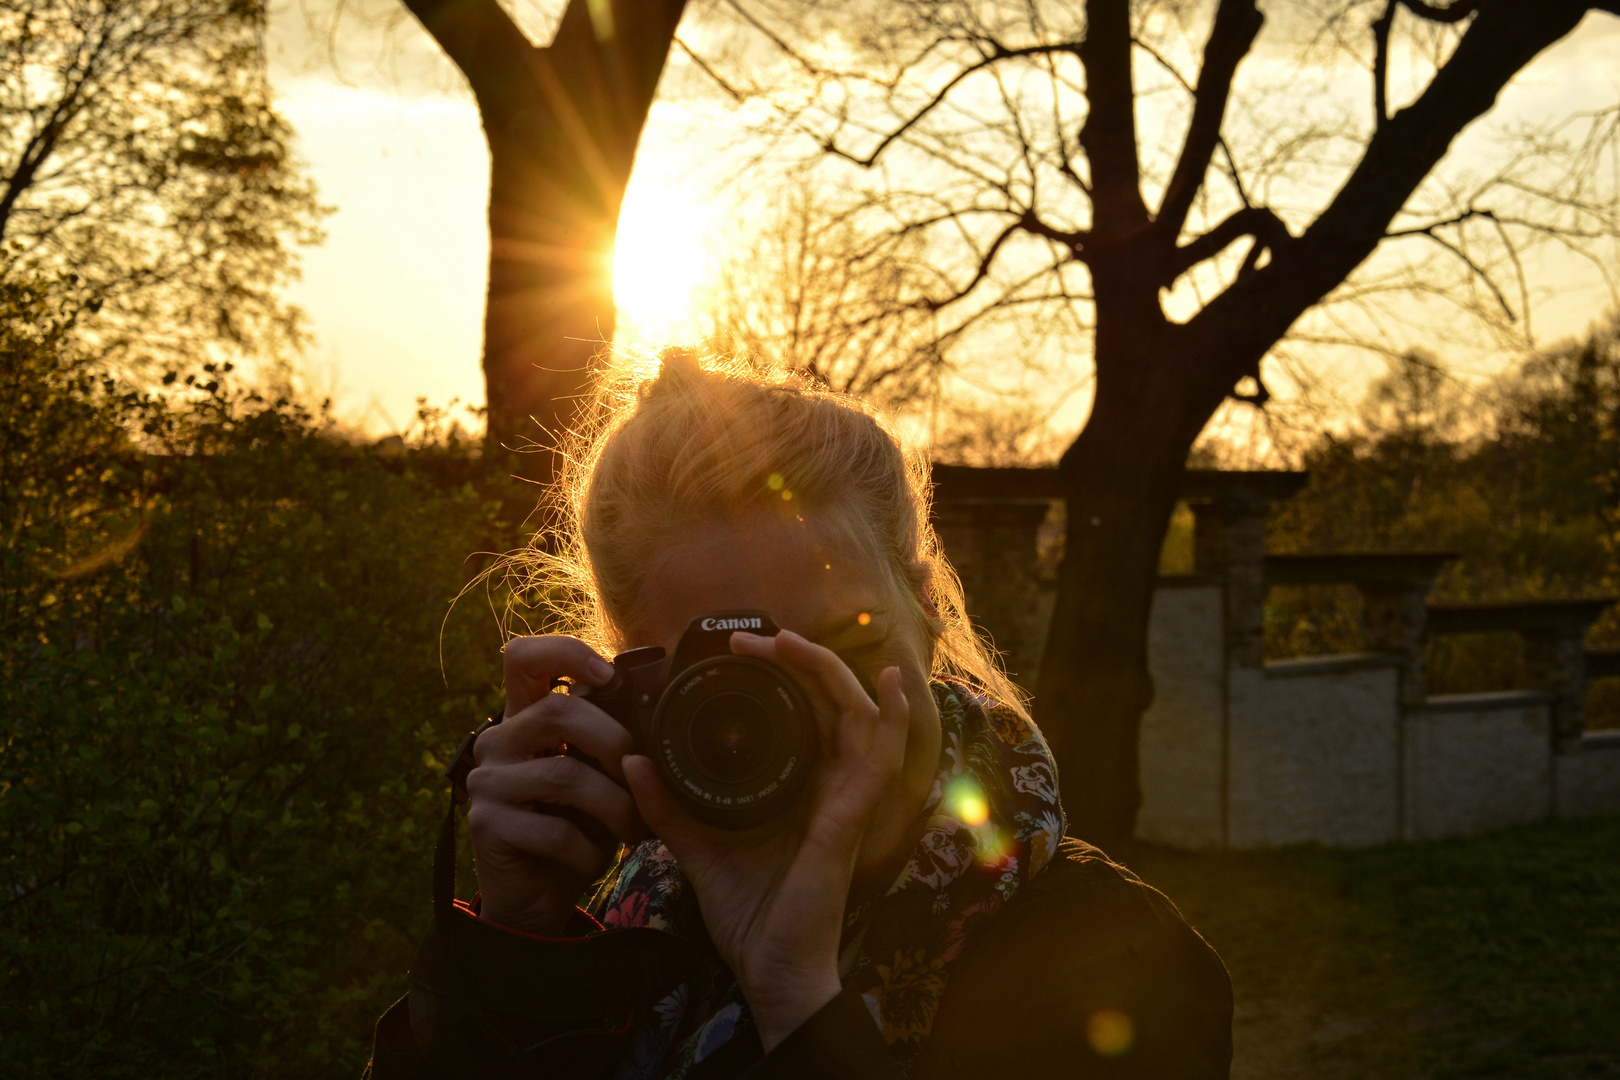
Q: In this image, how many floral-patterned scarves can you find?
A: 1